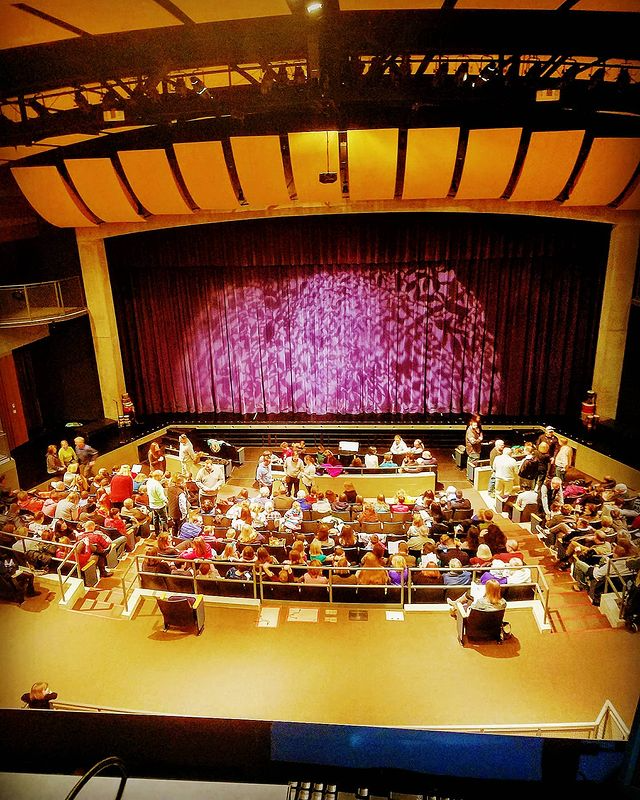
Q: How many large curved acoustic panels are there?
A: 11